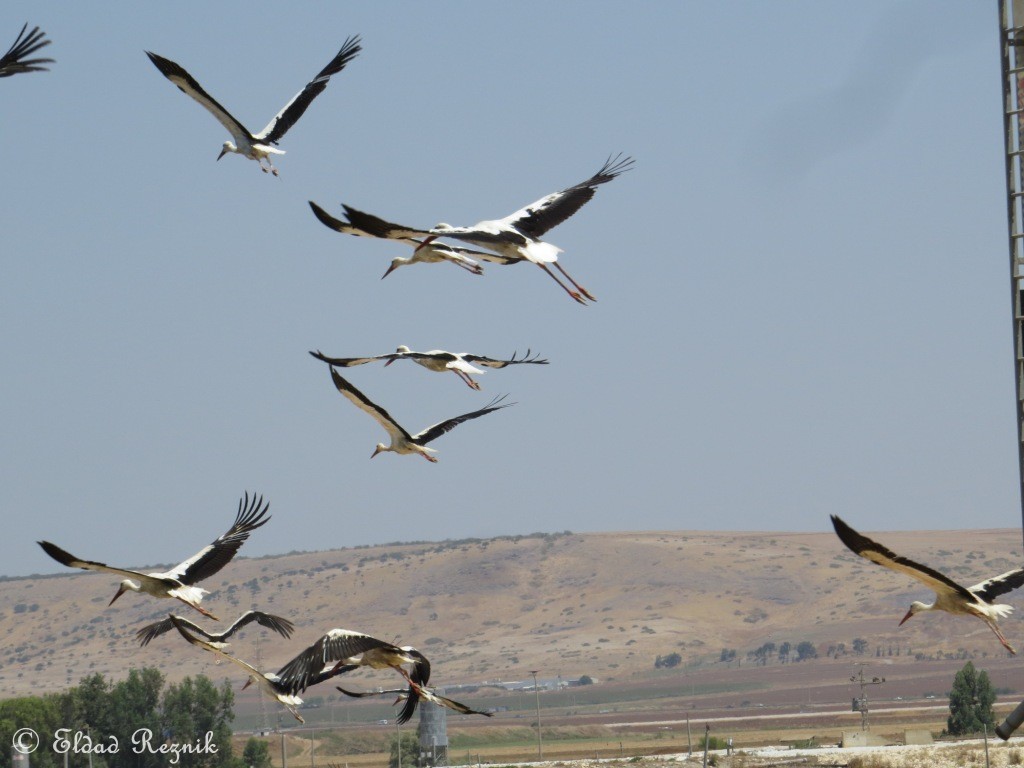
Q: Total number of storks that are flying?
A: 12